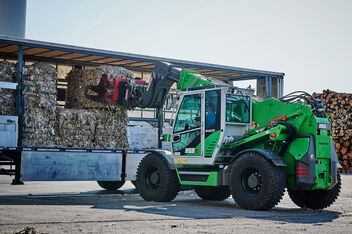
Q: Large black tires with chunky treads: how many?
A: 4